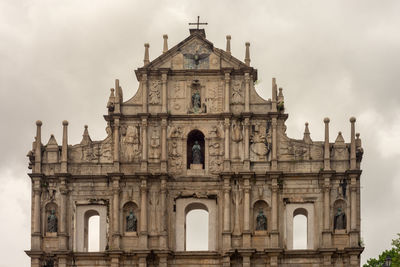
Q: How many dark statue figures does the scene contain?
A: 6